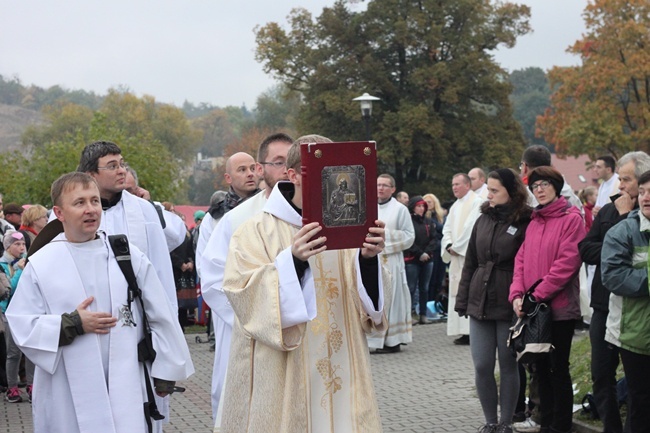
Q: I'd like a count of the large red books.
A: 1